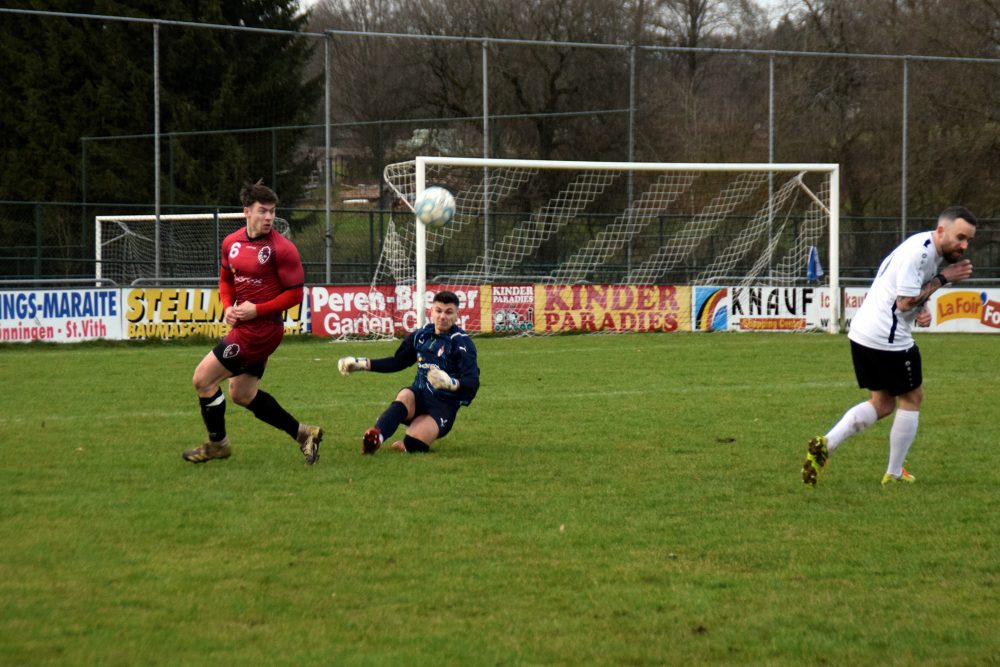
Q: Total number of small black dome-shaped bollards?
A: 0